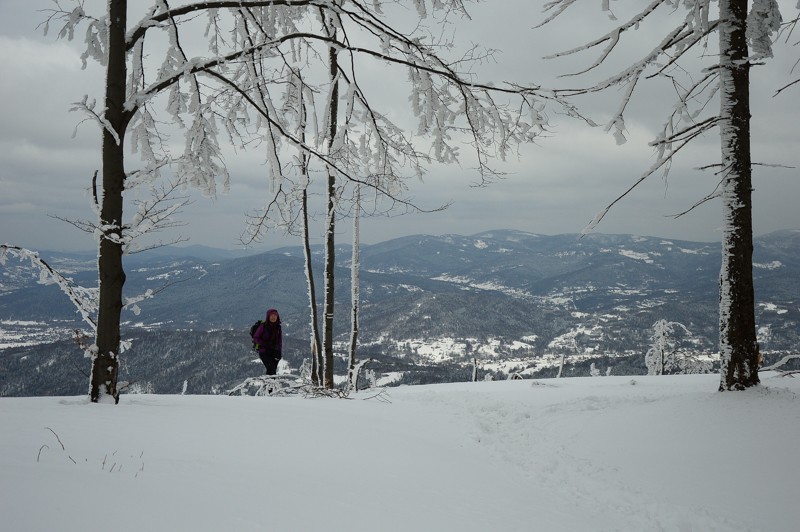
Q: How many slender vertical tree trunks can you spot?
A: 3